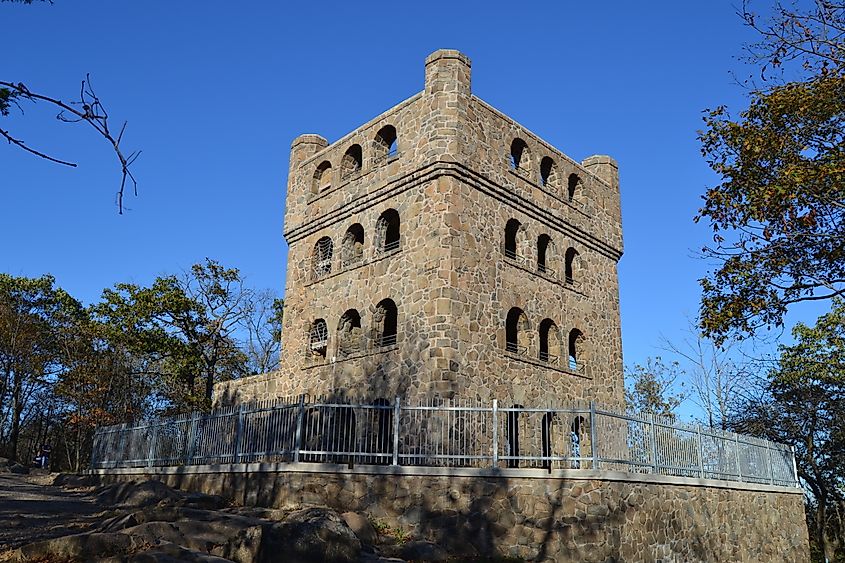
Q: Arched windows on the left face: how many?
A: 9